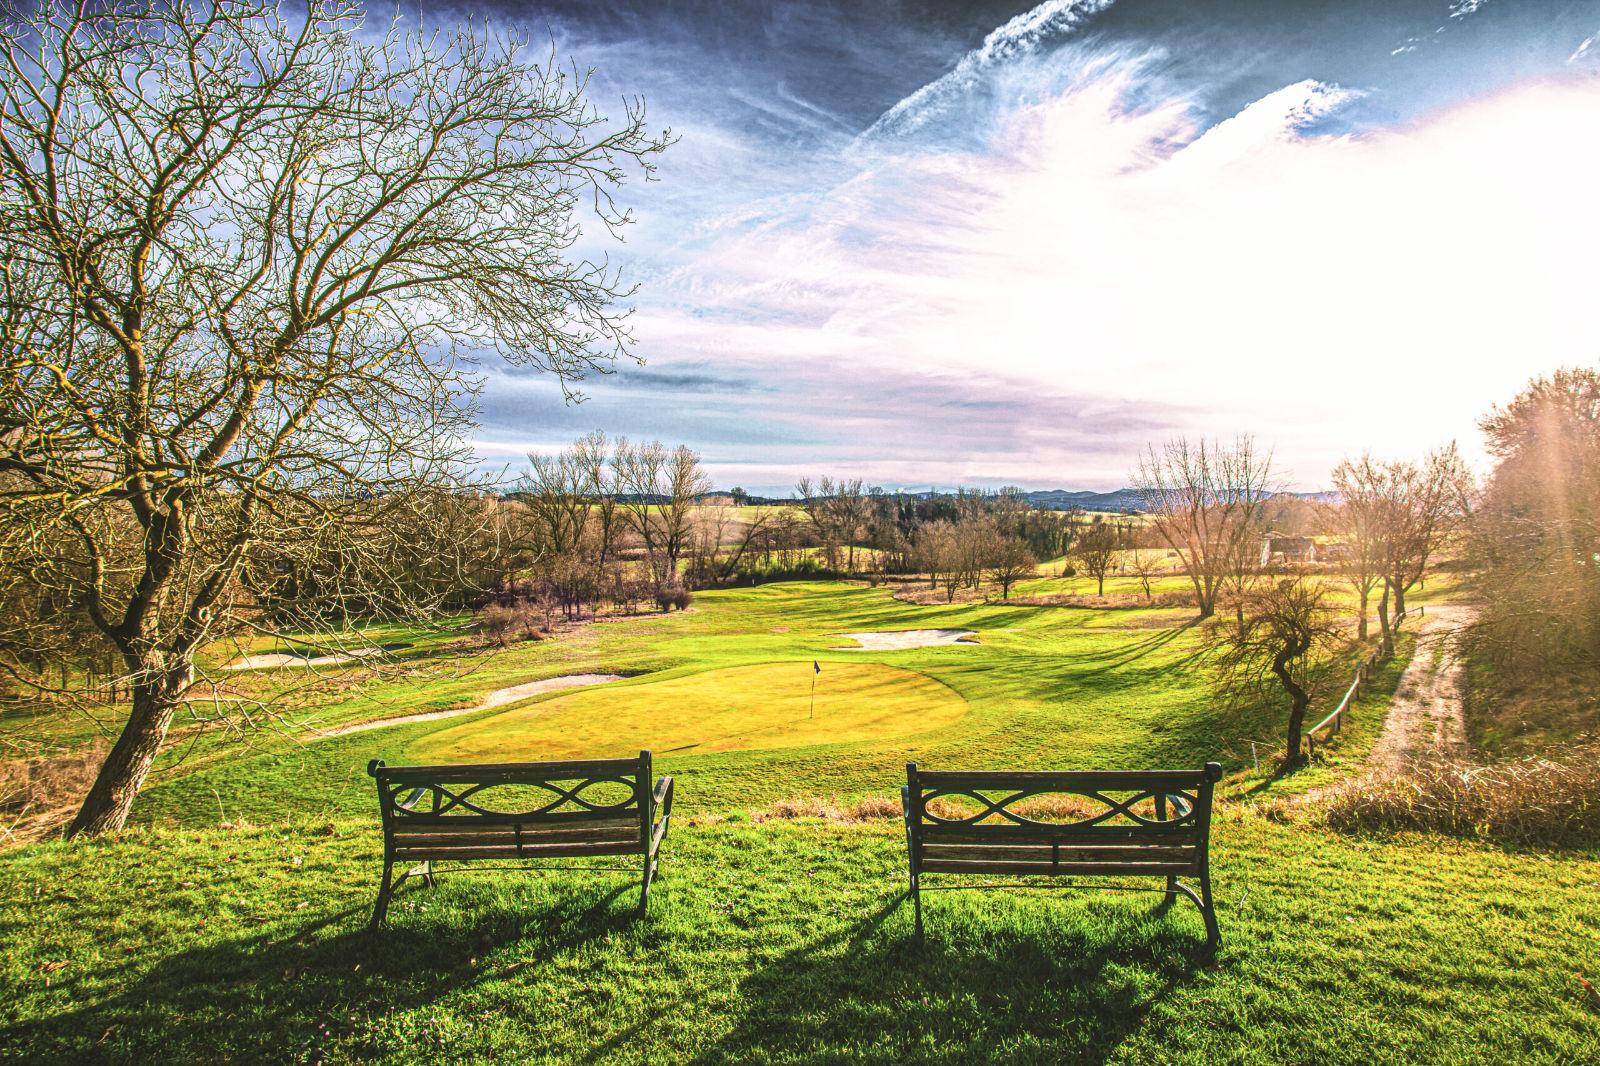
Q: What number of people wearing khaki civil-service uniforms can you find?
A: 0